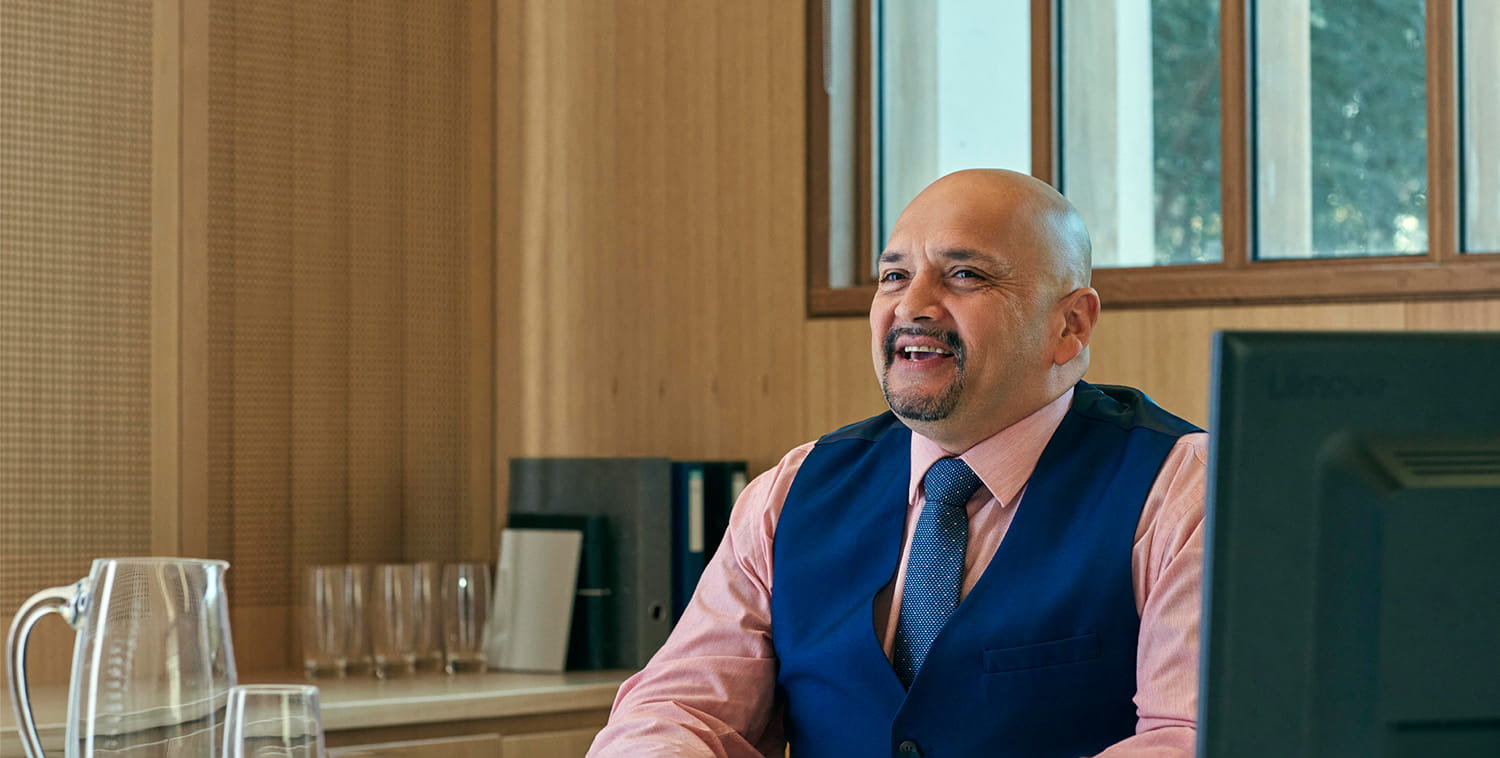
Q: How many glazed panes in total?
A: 4